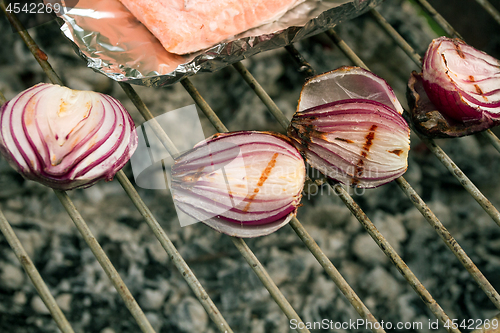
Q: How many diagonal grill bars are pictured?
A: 11